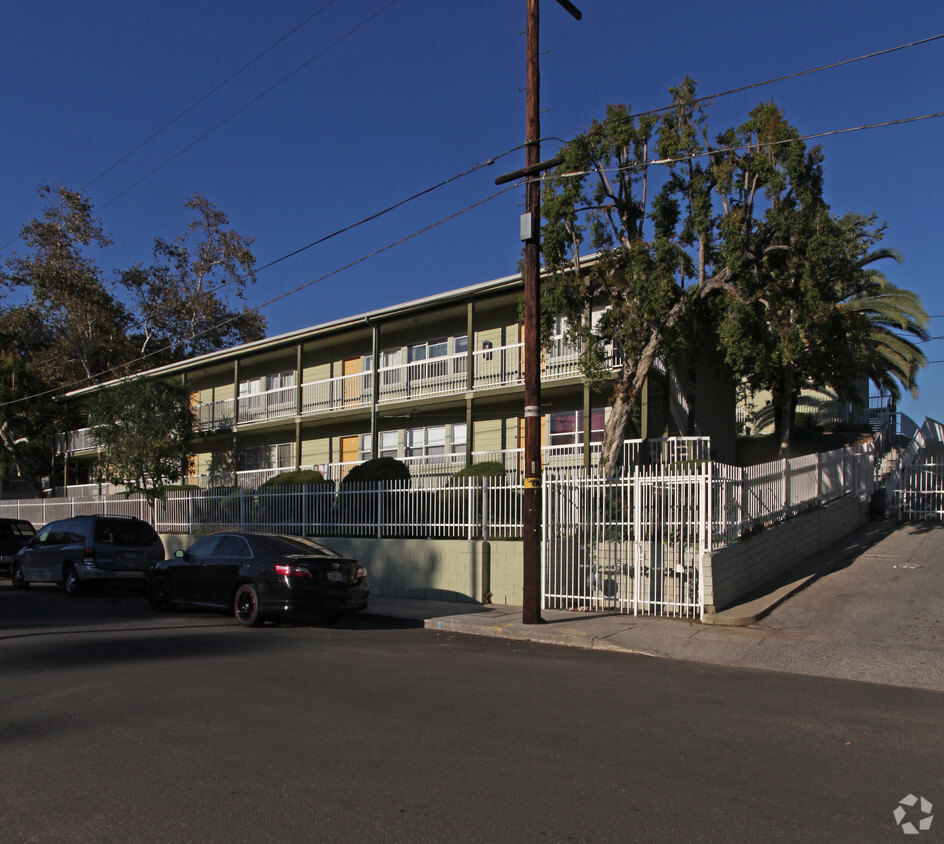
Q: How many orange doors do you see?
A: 6